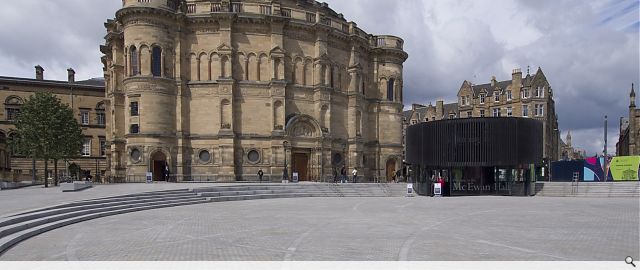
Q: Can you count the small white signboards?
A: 4